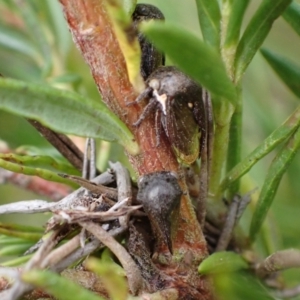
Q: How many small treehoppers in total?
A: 3